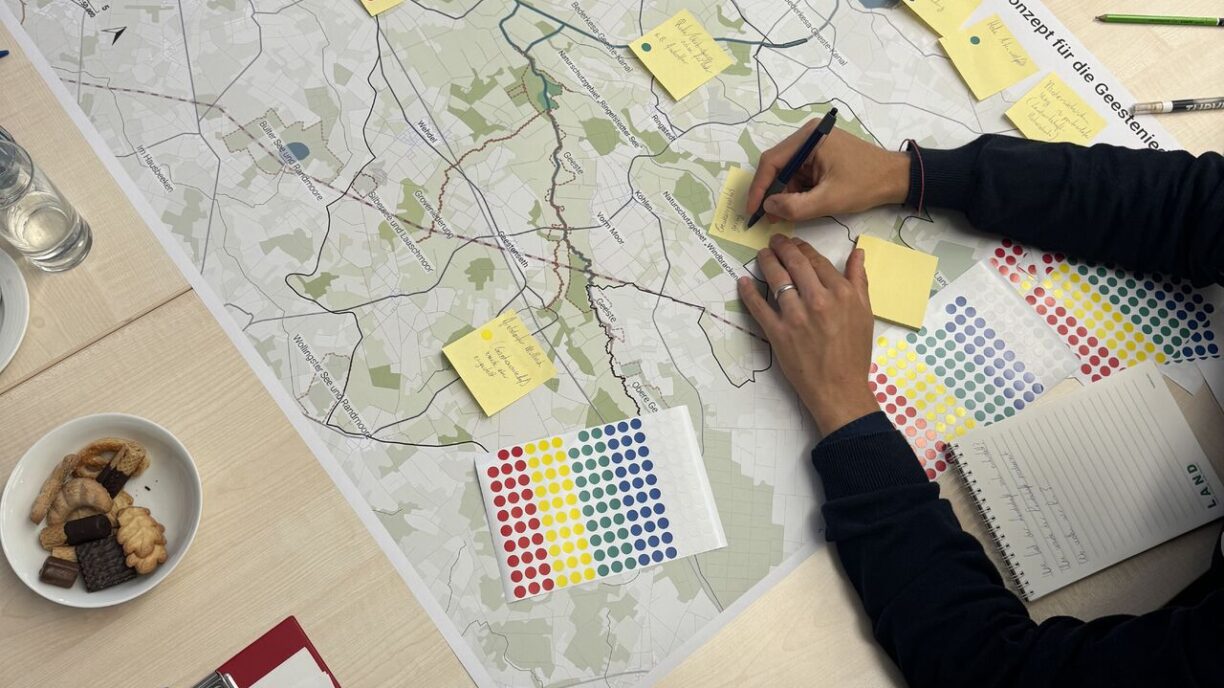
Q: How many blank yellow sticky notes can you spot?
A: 1